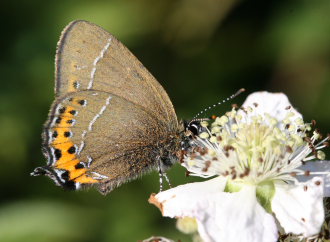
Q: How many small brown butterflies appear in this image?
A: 1